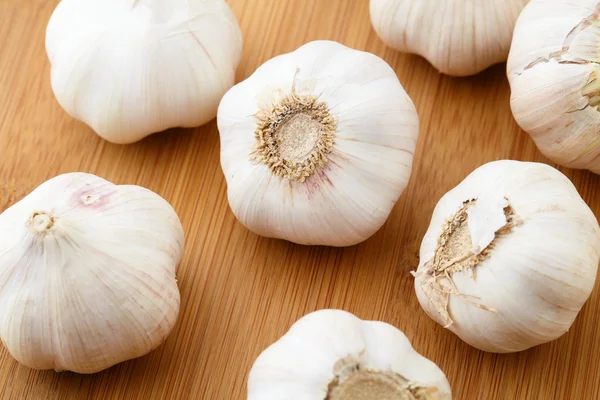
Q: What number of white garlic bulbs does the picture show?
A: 7